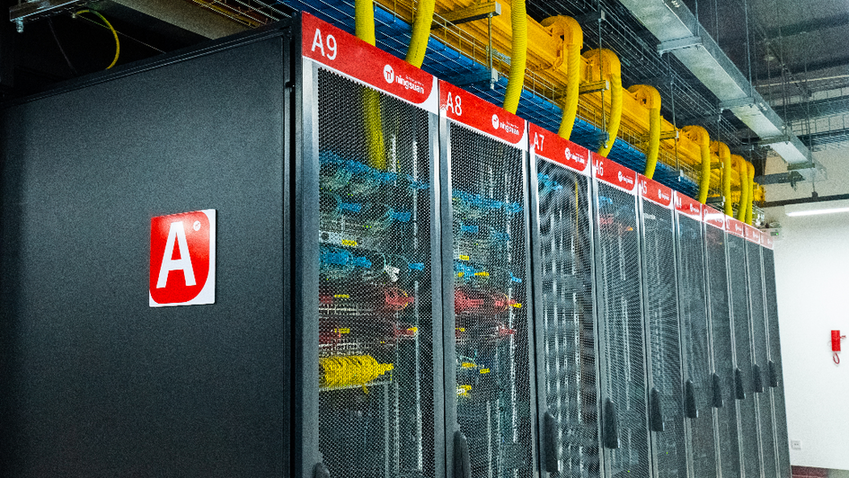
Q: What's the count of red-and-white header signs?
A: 10